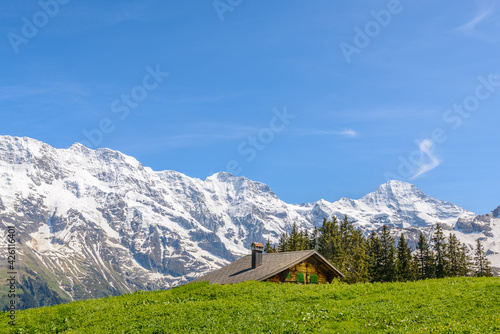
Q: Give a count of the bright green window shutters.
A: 3